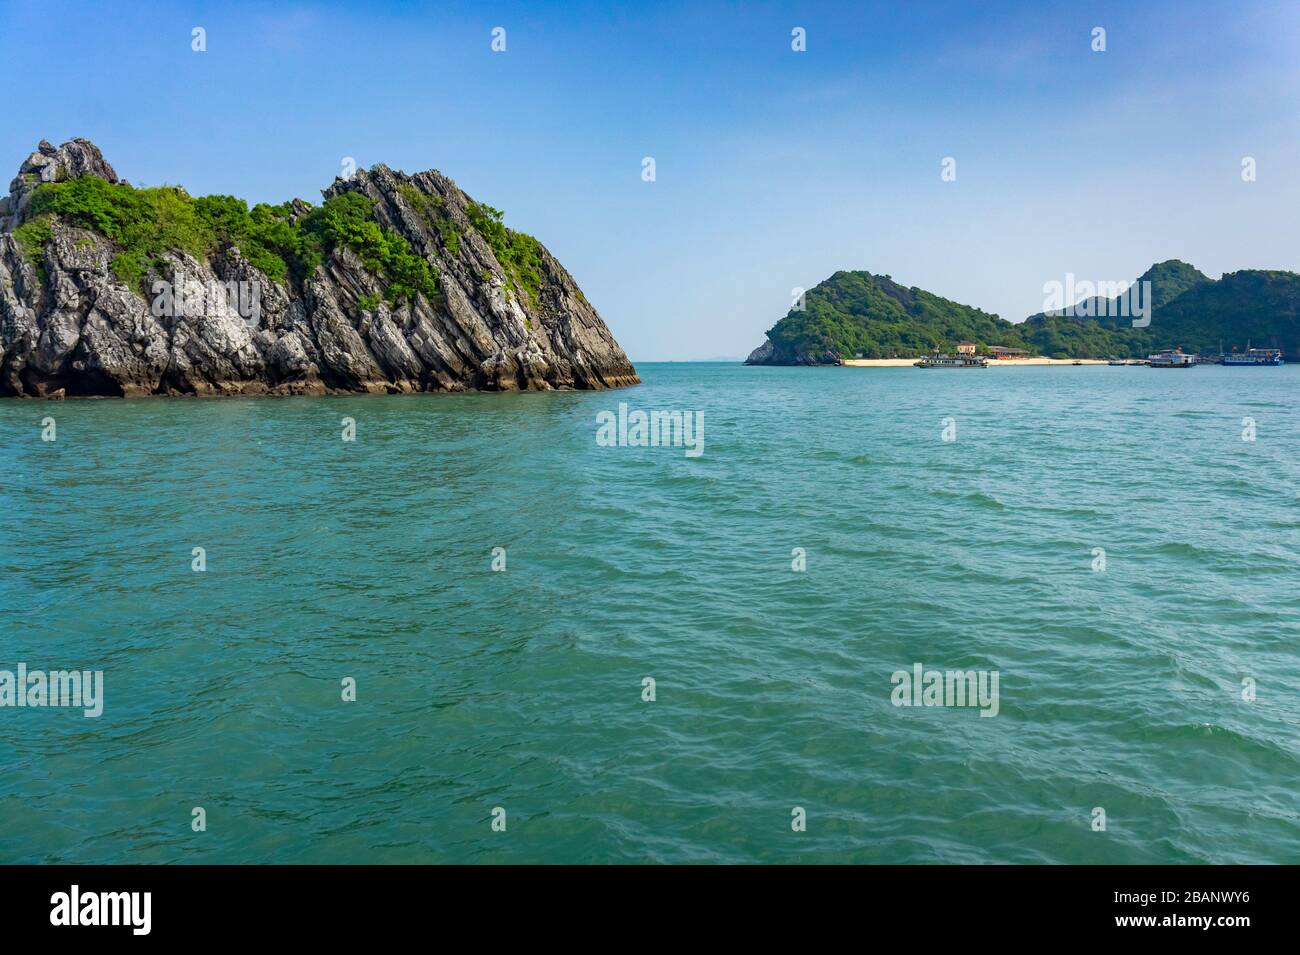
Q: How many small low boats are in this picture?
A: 3